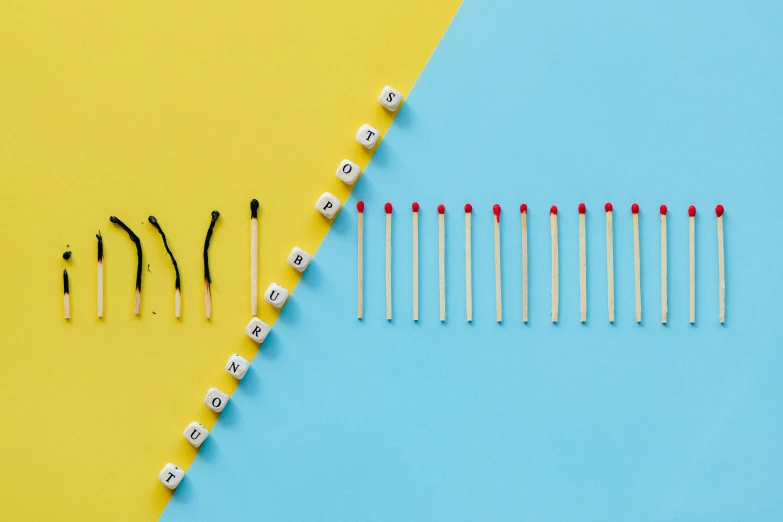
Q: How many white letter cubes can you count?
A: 11